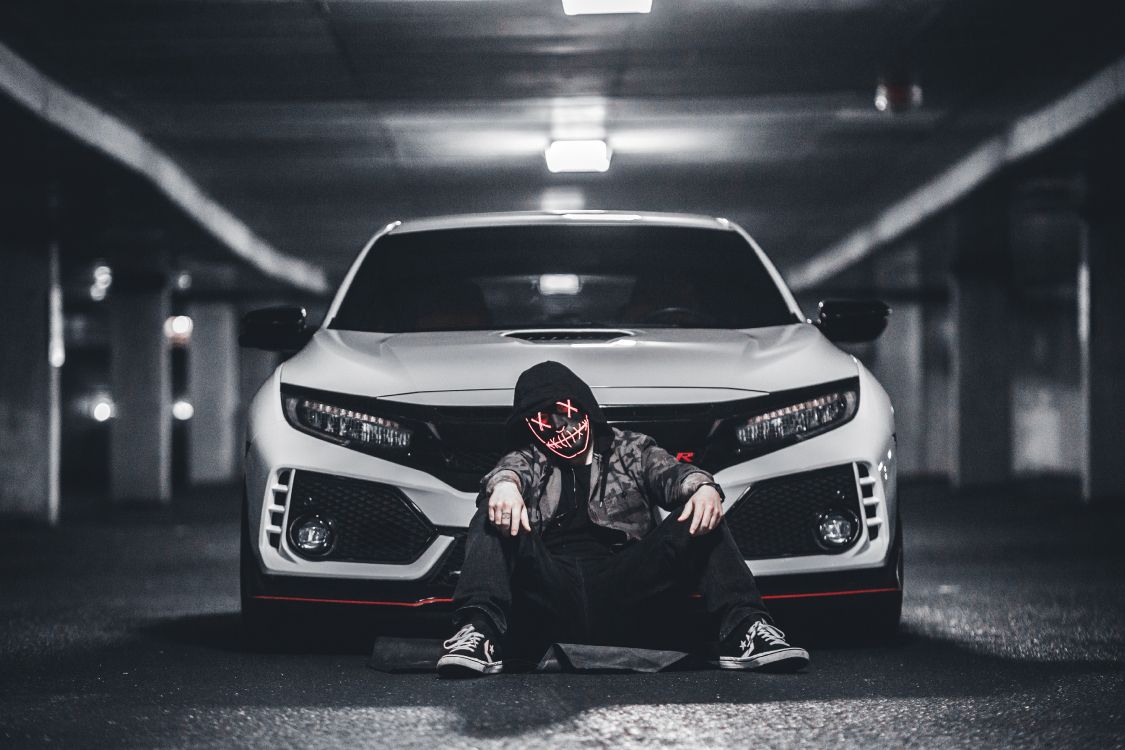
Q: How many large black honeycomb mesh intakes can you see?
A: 2